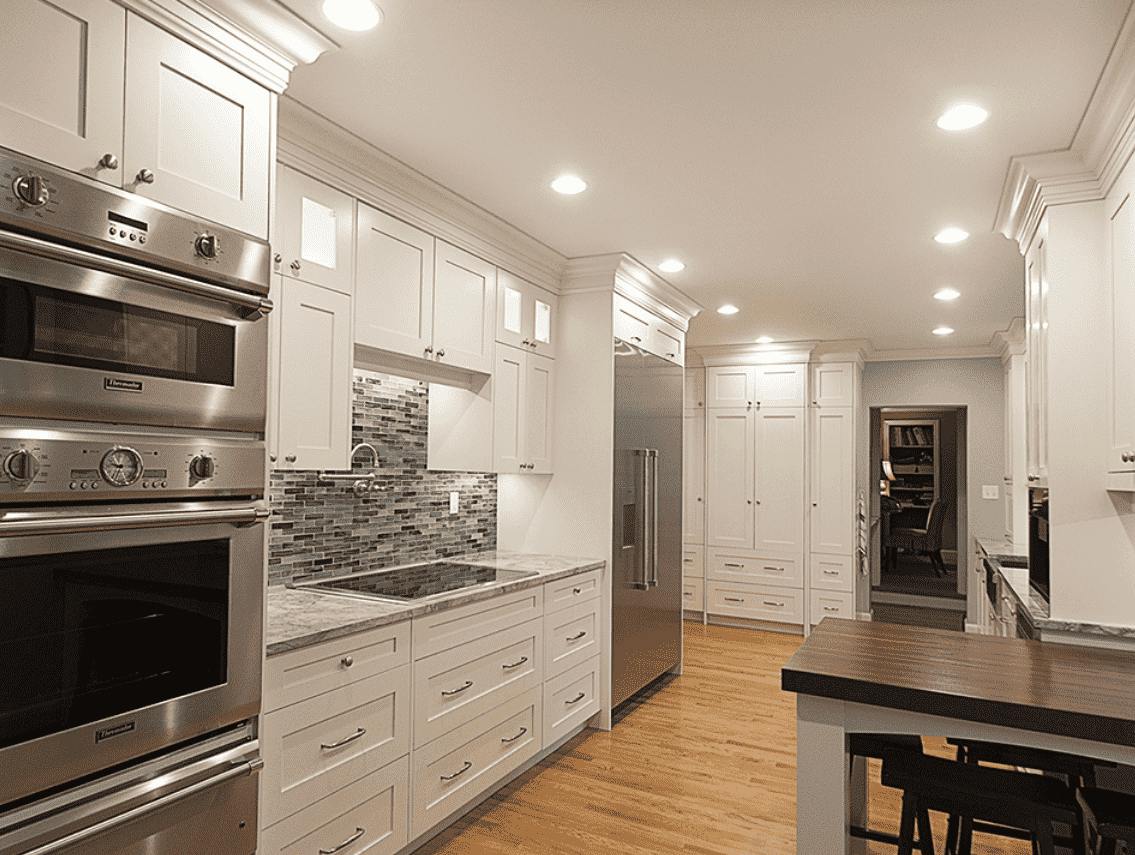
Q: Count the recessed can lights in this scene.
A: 9